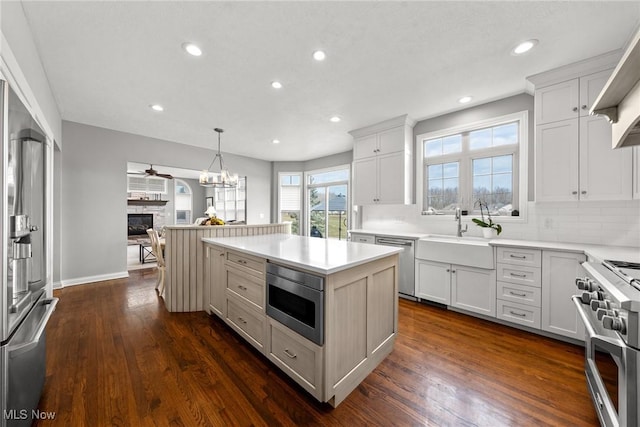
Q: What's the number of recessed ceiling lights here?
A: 8